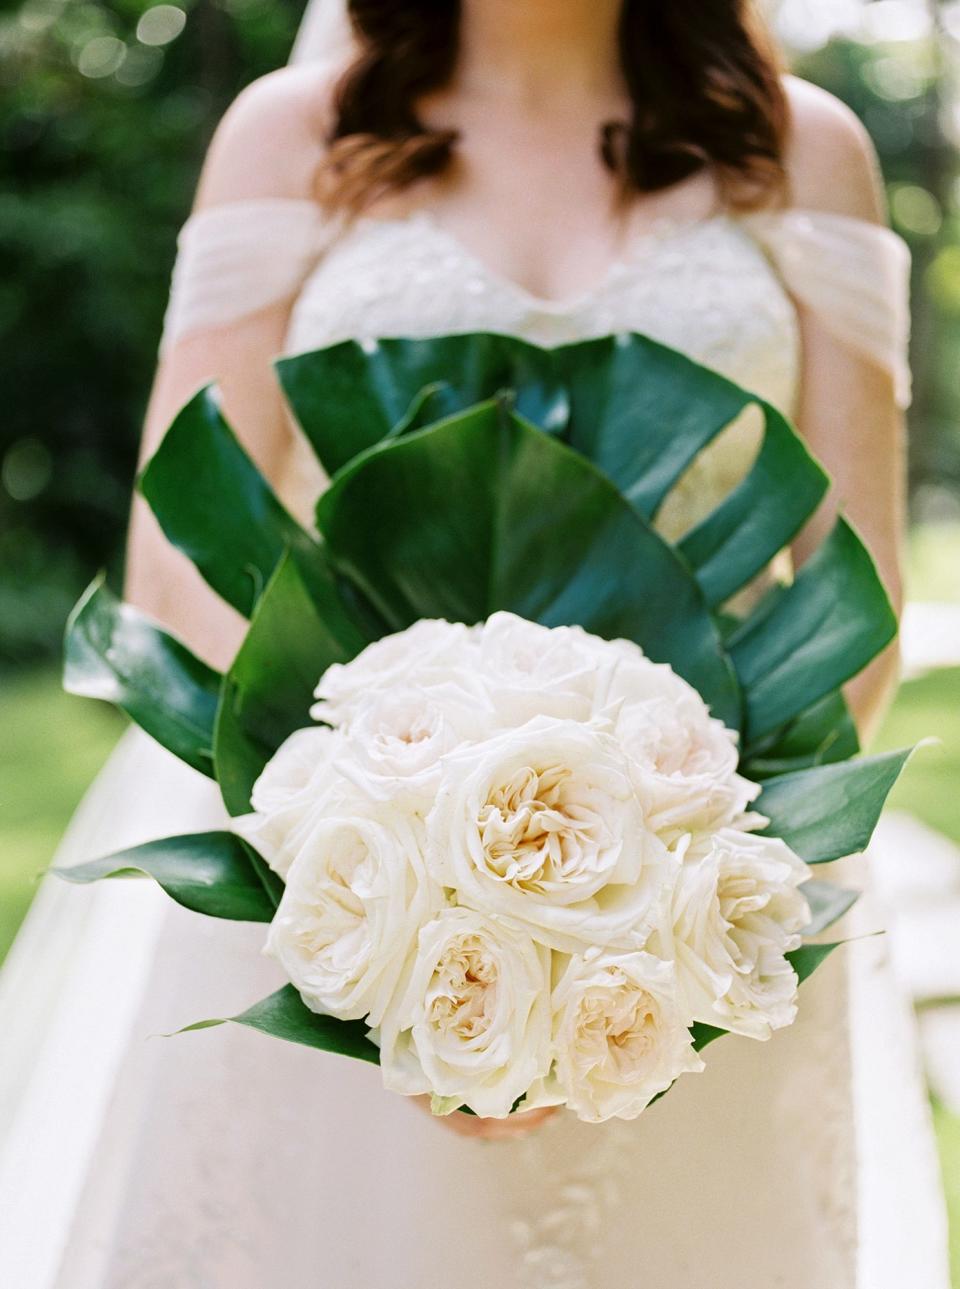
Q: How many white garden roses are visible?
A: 10